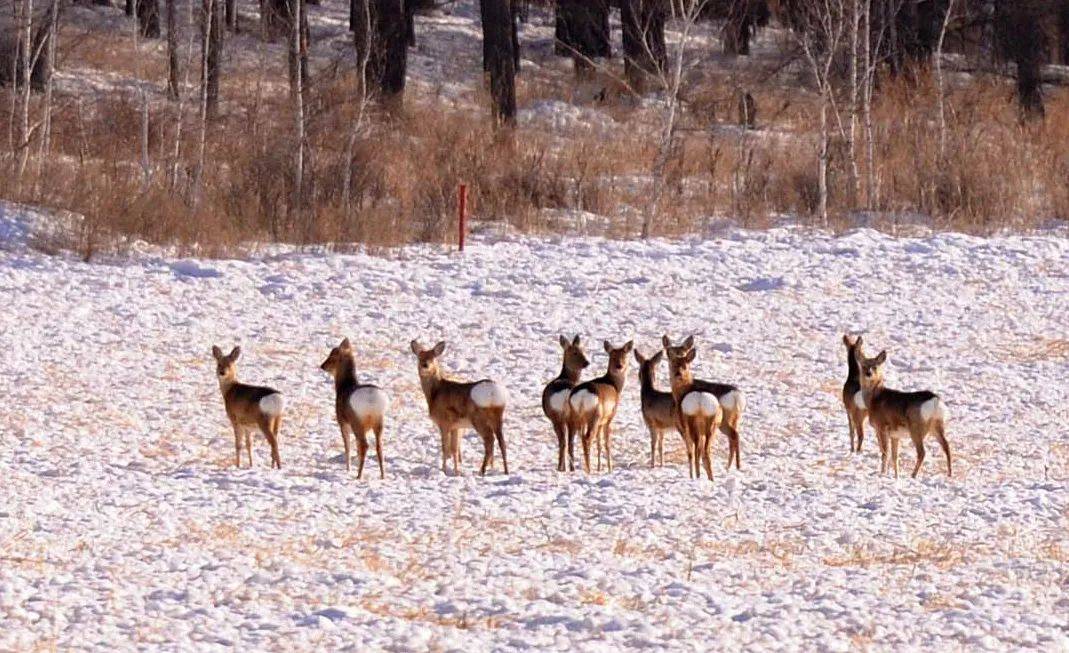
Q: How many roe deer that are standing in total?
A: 10